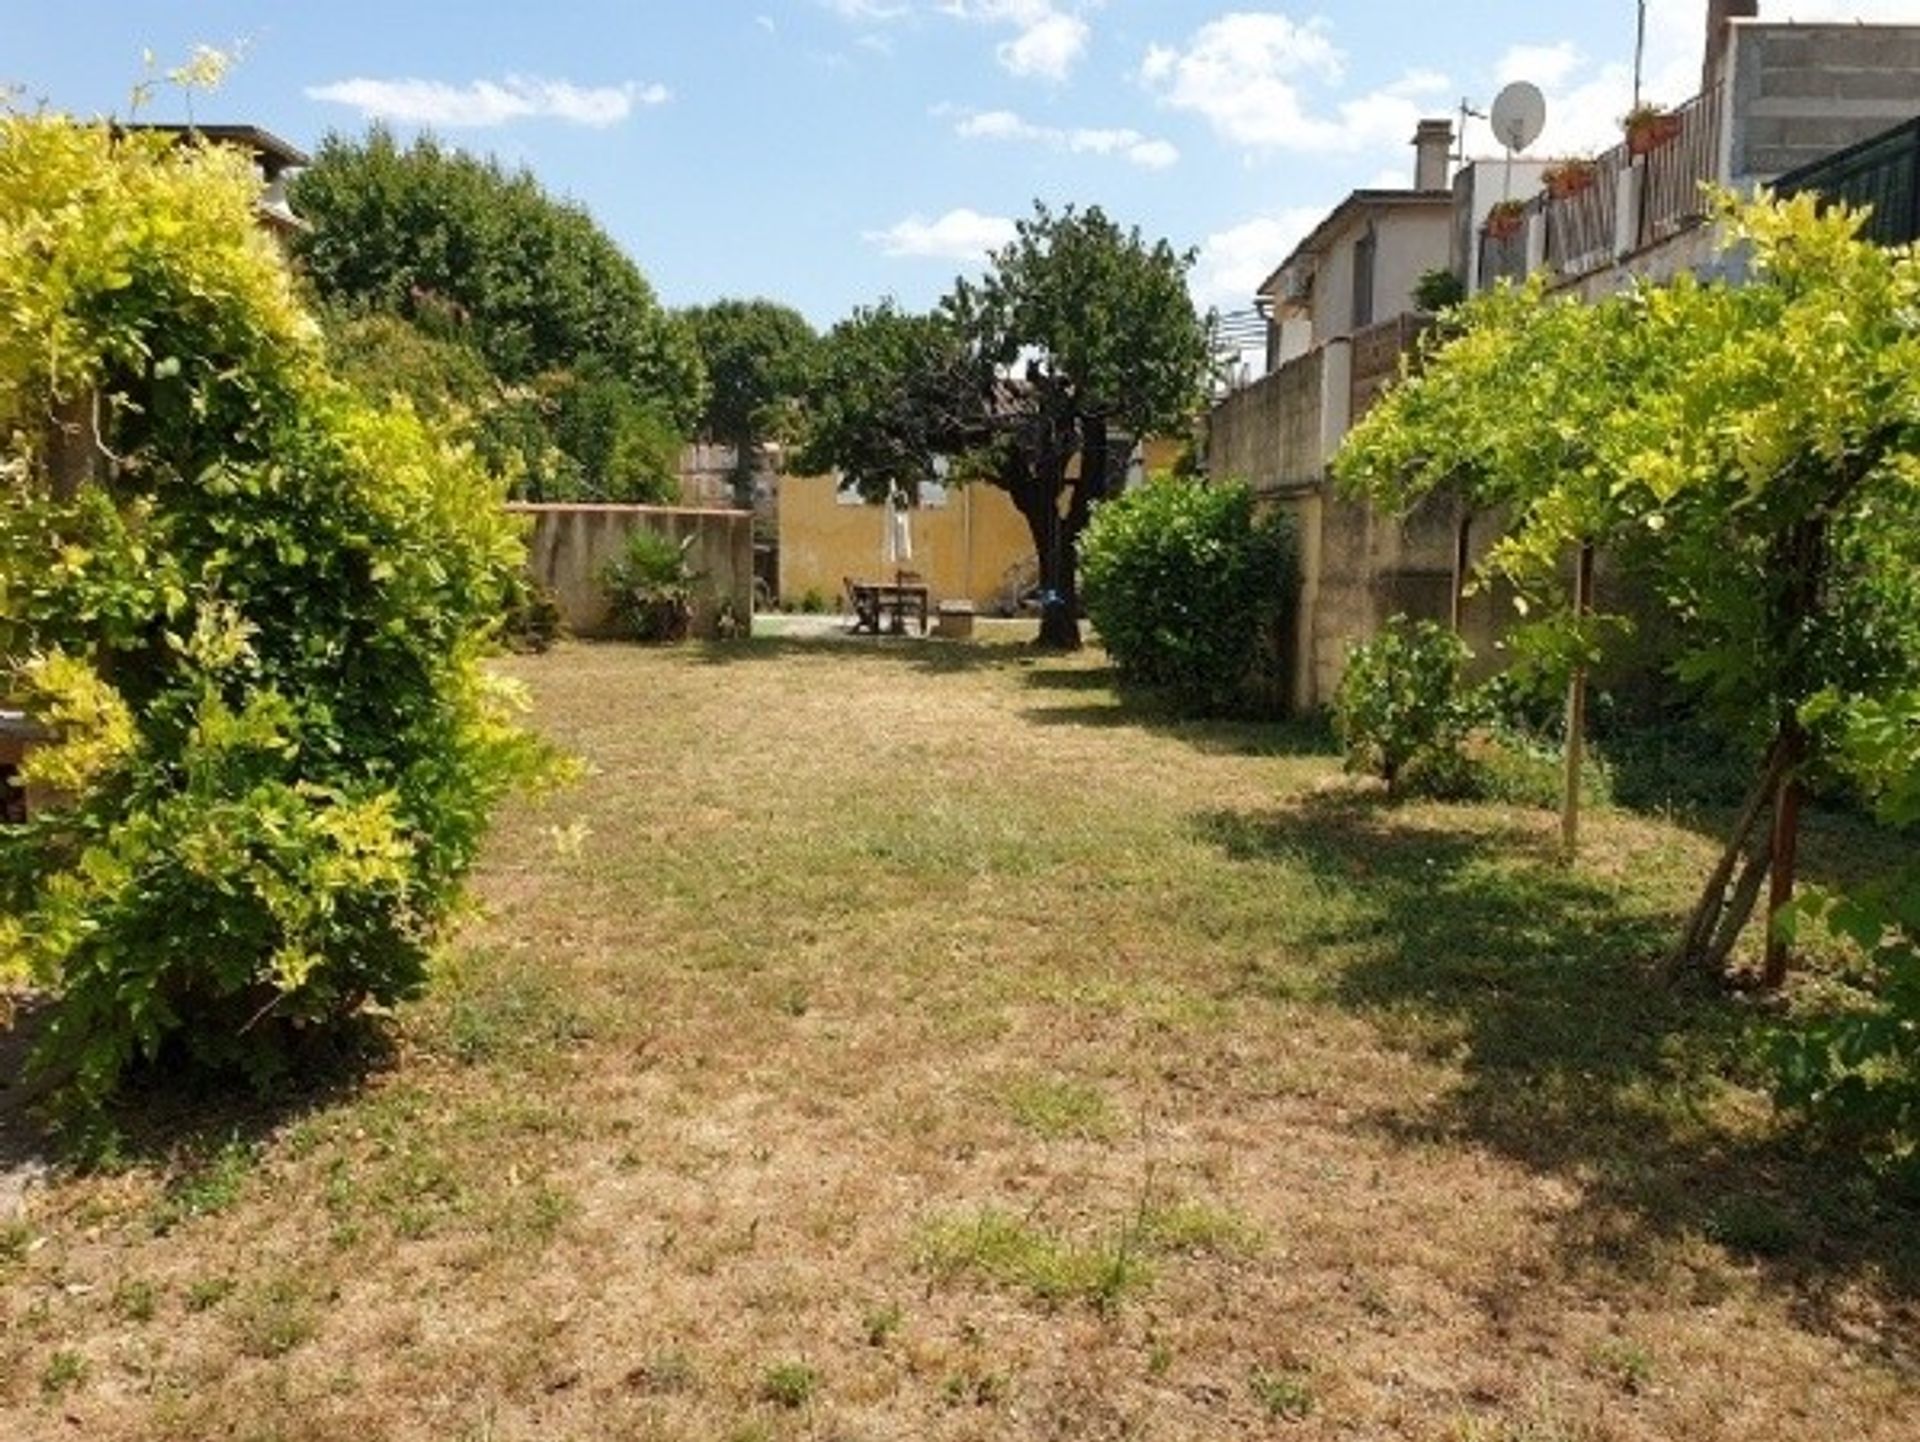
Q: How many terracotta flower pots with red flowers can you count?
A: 3